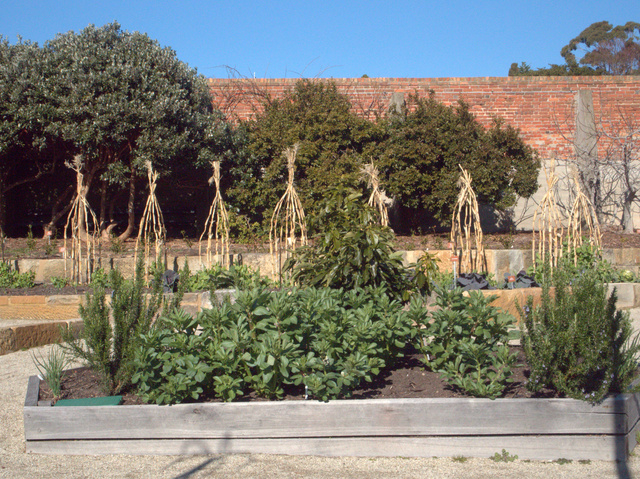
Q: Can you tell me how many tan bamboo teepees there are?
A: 8